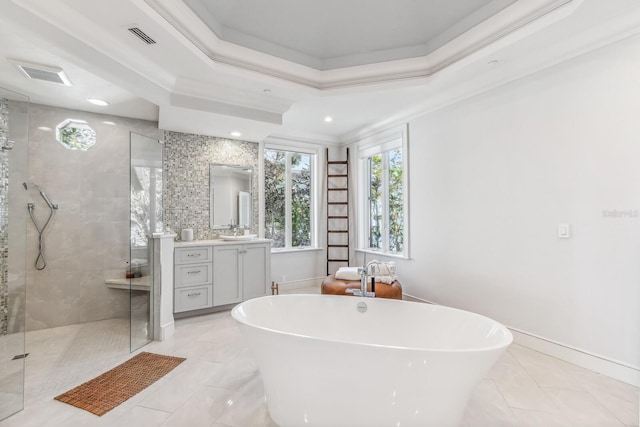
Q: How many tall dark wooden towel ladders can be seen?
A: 1